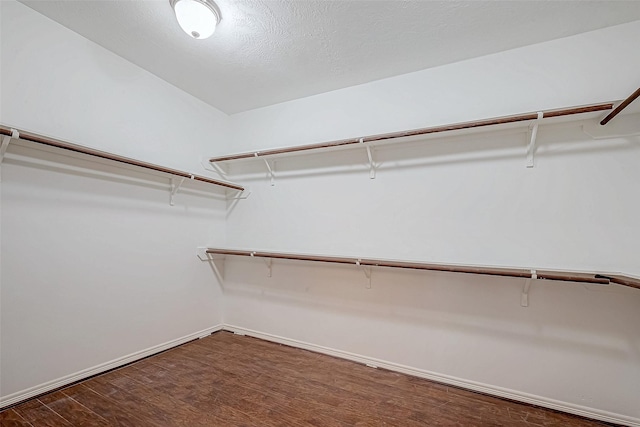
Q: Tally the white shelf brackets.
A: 8